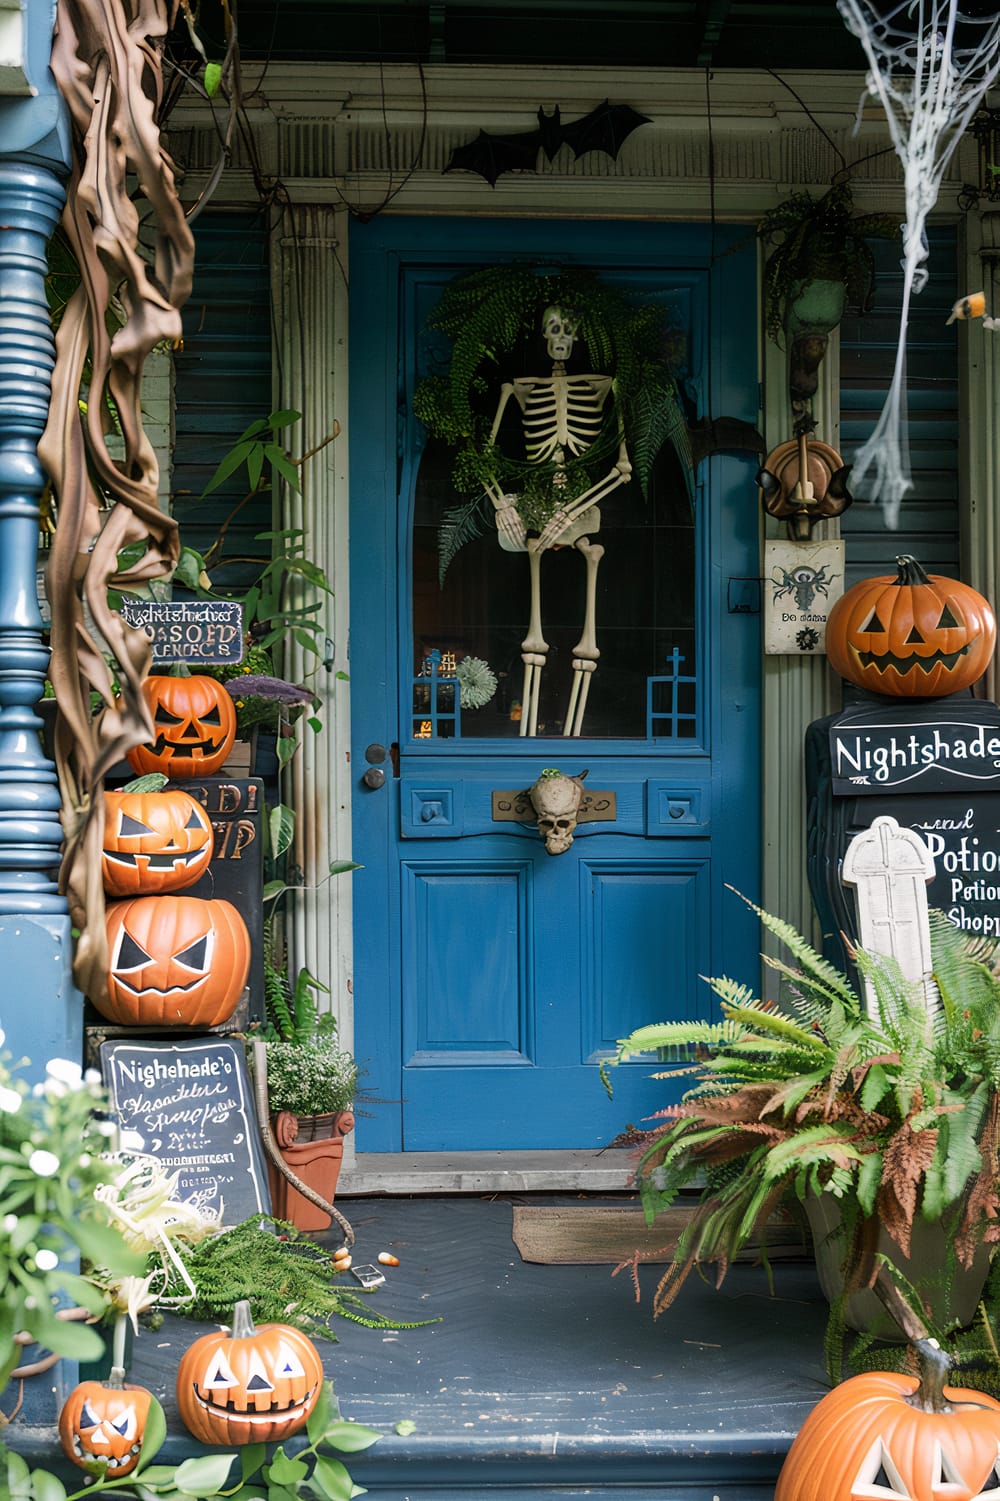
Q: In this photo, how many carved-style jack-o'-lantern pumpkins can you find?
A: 7